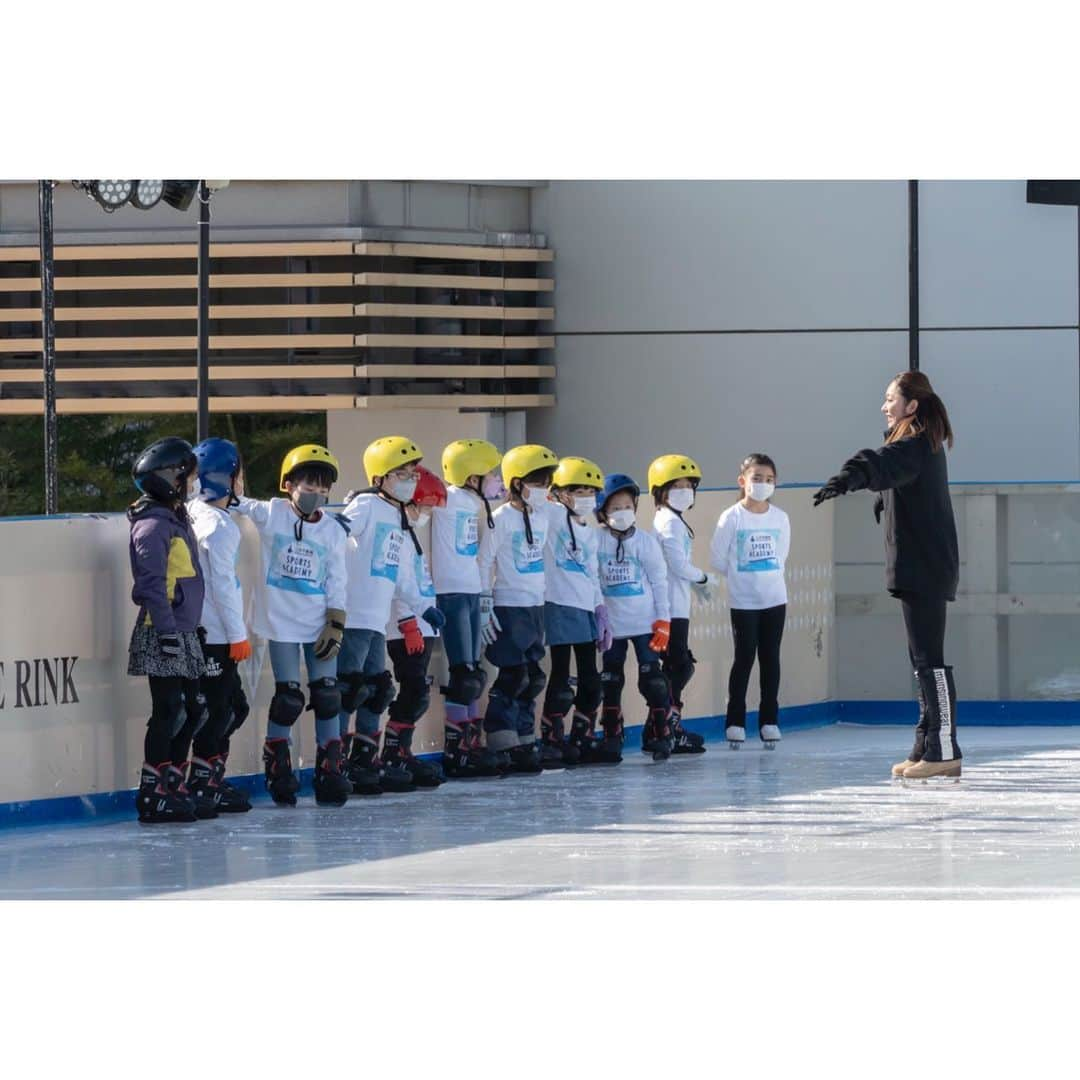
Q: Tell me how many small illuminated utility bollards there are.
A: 0